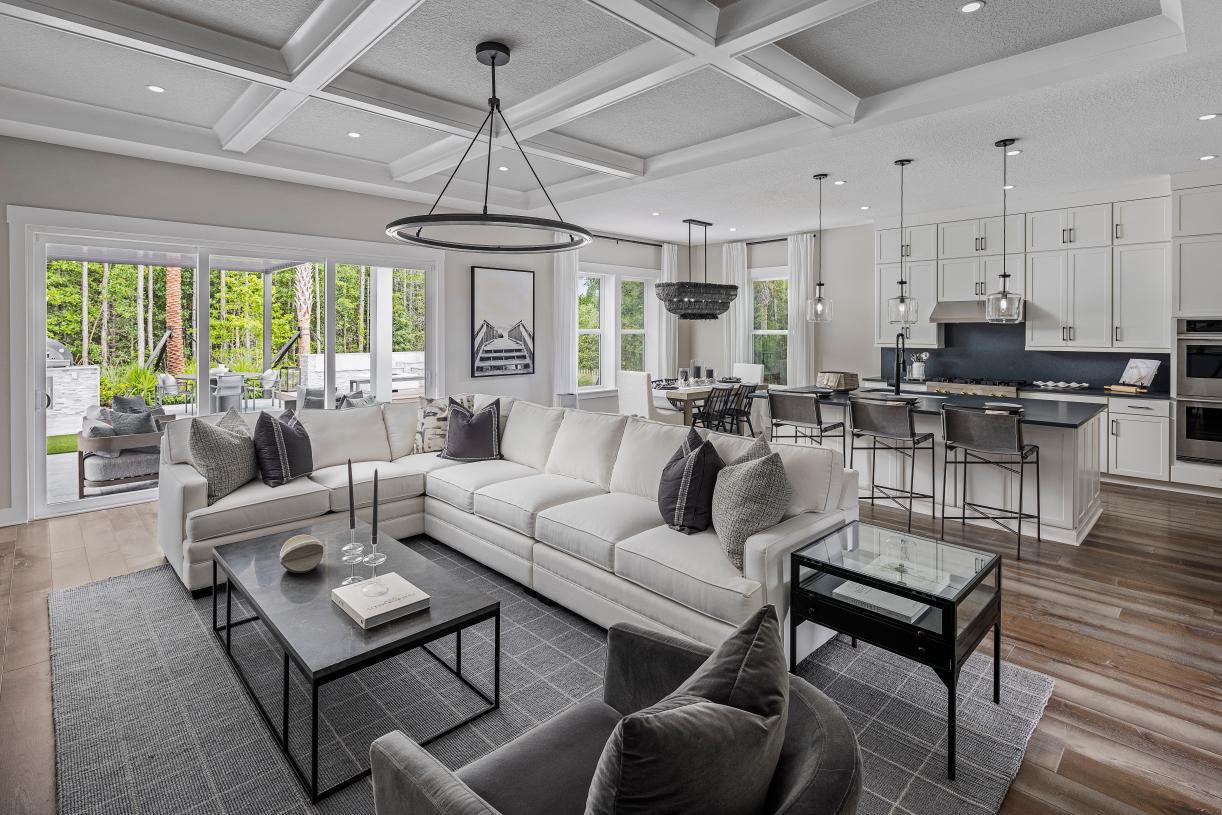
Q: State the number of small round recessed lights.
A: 12